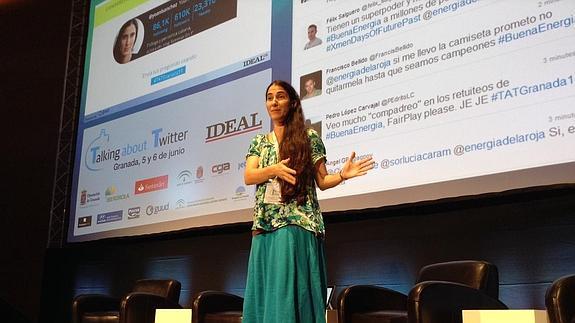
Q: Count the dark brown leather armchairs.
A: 4